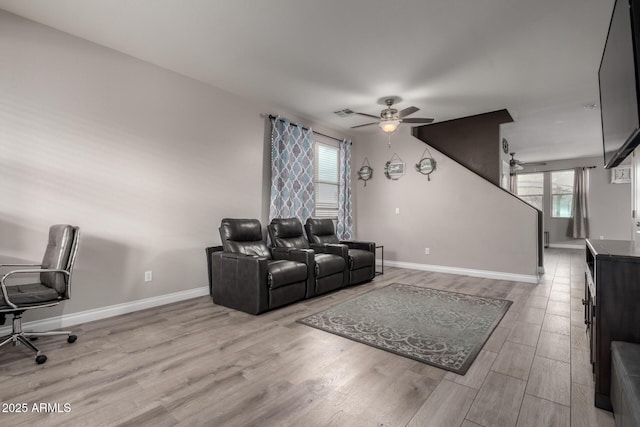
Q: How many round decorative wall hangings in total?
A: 3